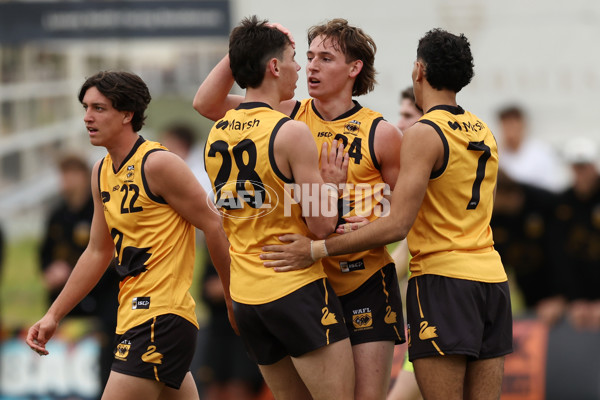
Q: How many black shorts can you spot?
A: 4